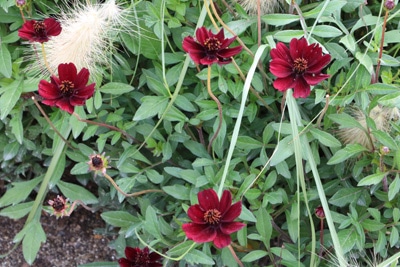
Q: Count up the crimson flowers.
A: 6